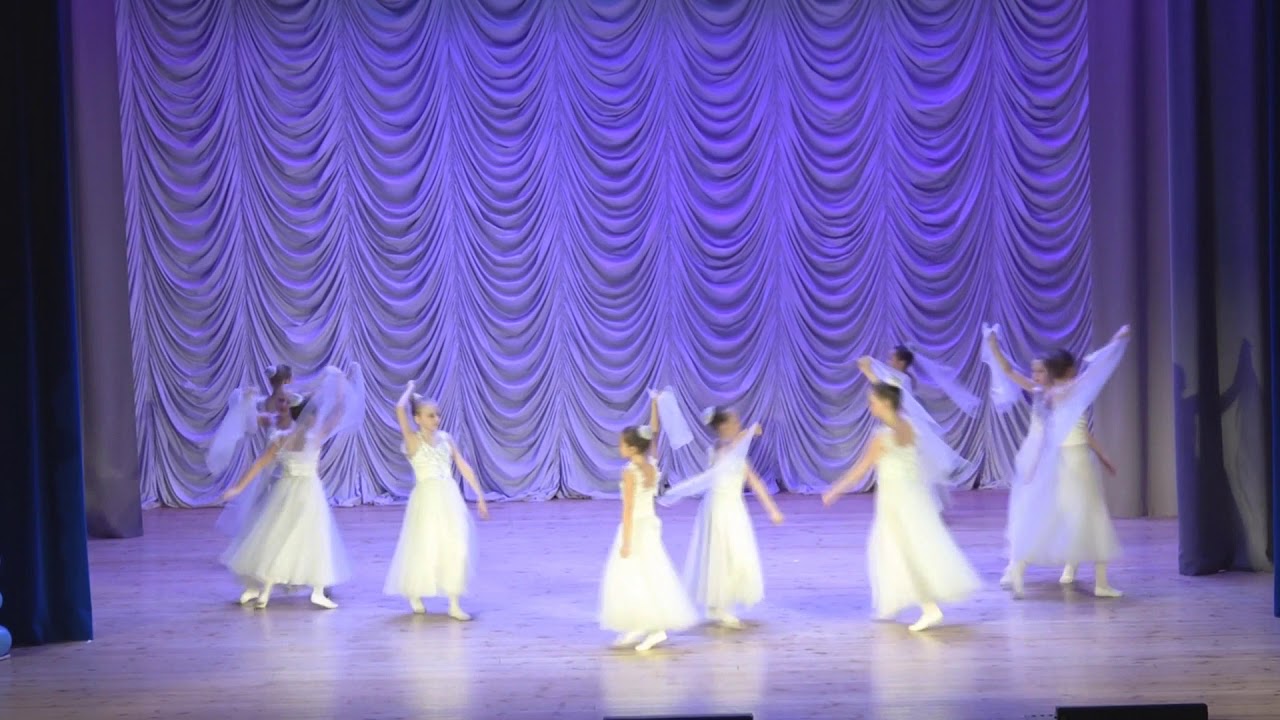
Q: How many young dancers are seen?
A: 10